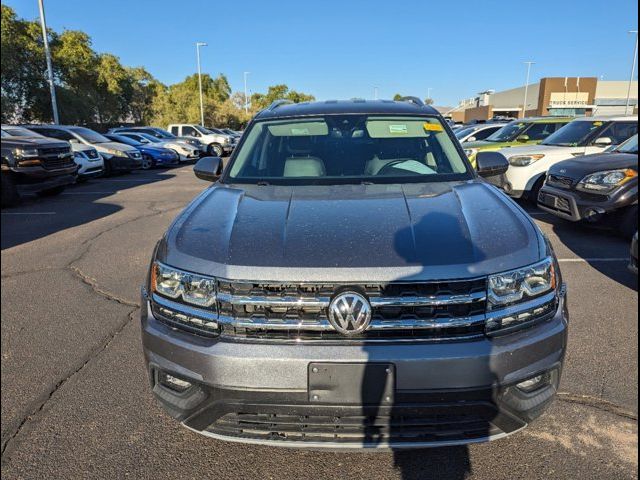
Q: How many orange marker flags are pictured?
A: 0